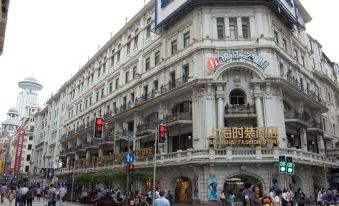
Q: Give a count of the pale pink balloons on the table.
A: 0